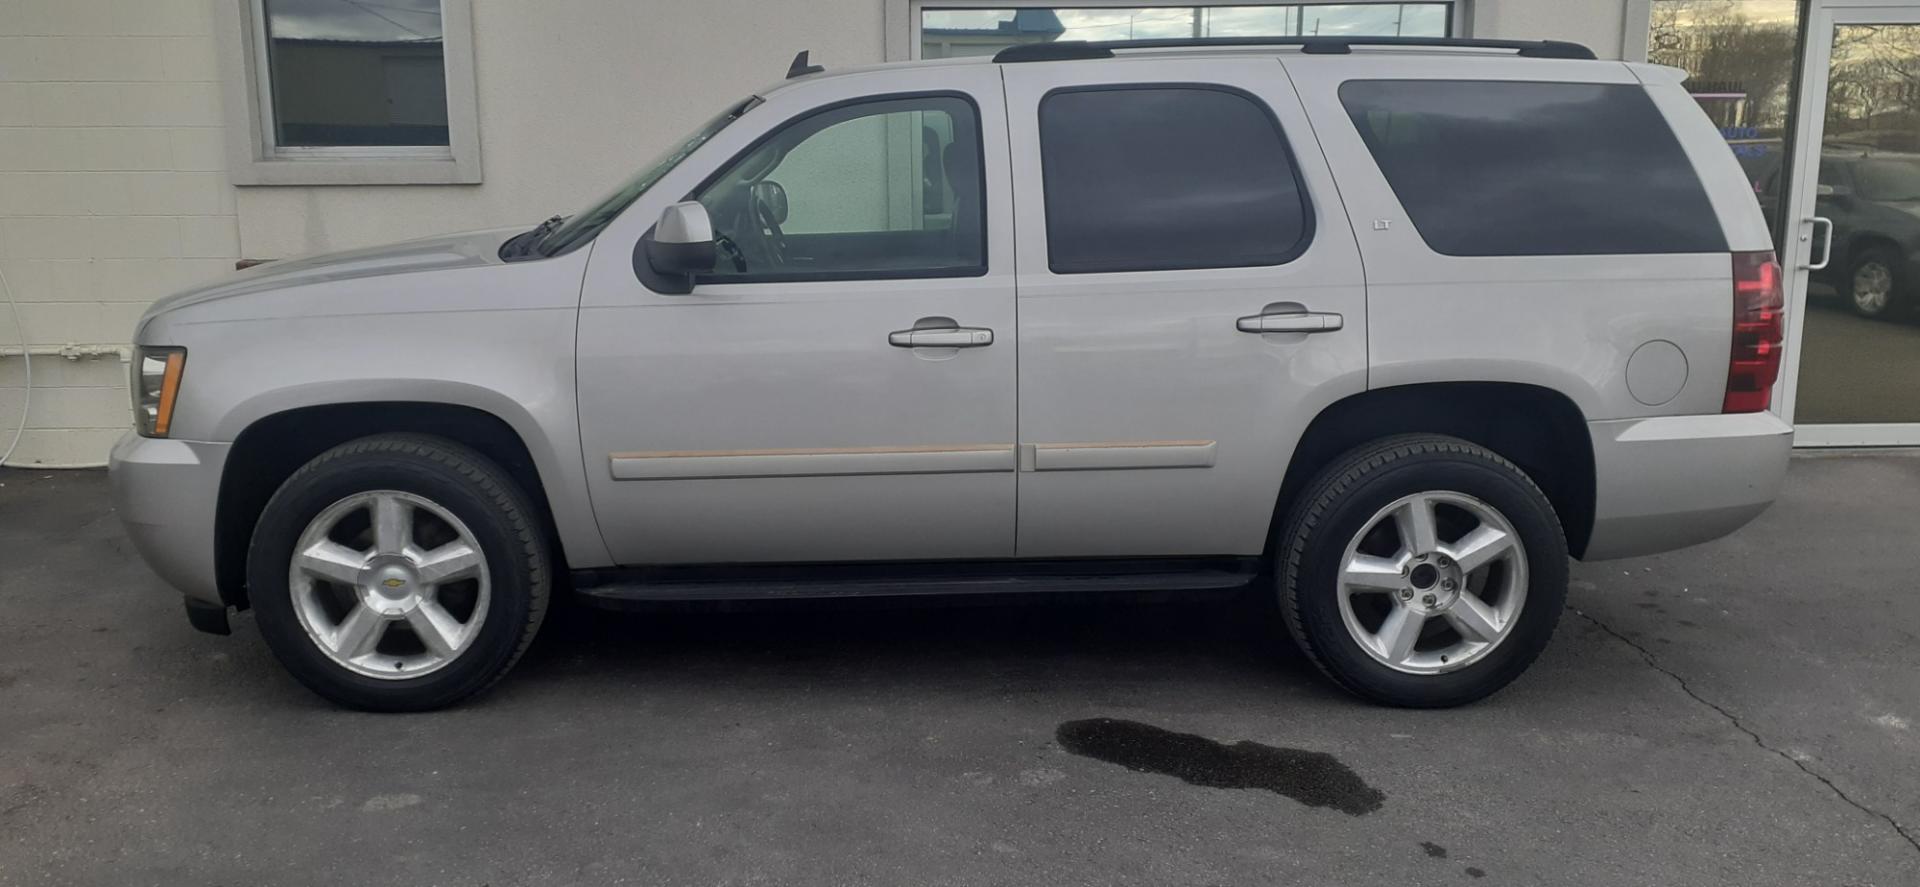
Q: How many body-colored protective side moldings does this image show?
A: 2